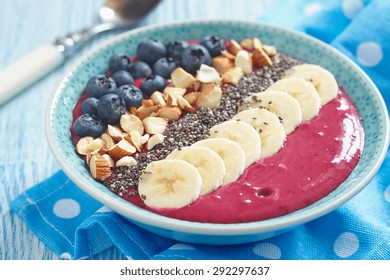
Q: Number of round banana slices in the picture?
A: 8